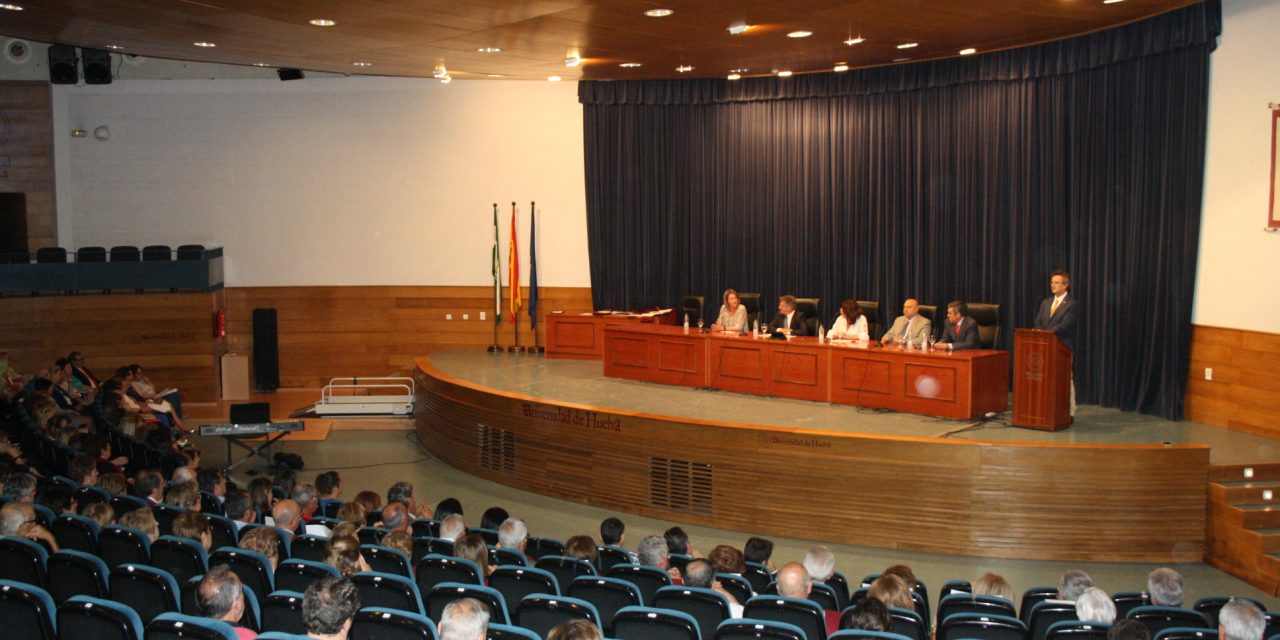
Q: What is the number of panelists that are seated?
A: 5